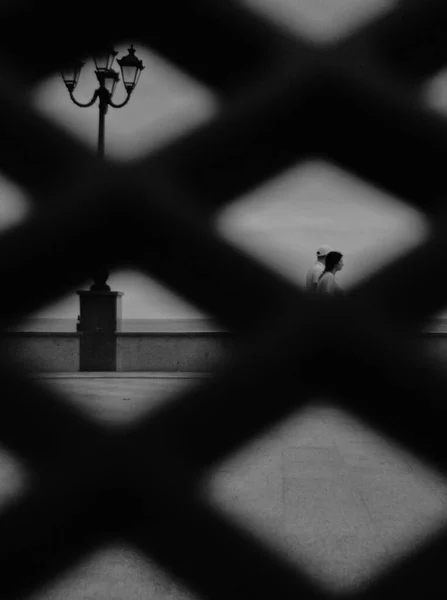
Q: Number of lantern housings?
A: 4